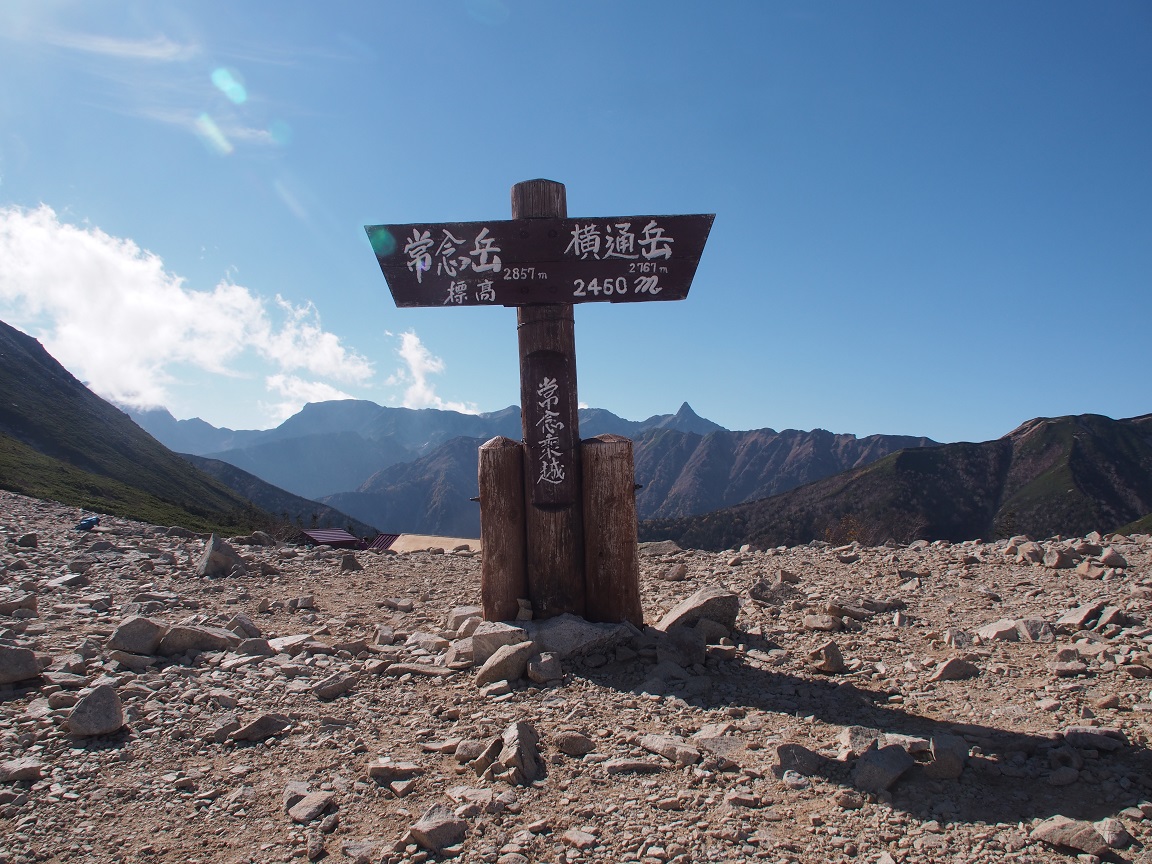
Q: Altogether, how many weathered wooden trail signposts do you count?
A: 1